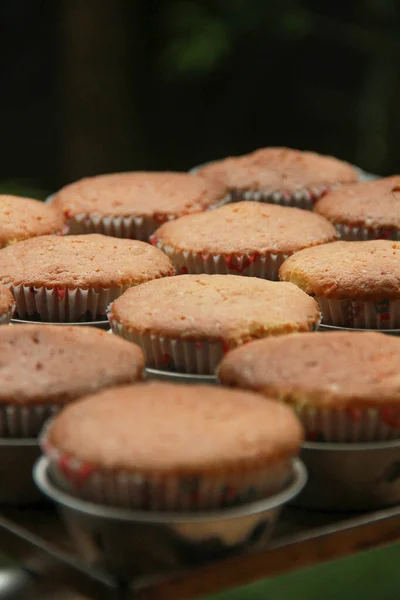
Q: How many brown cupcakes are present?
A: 12